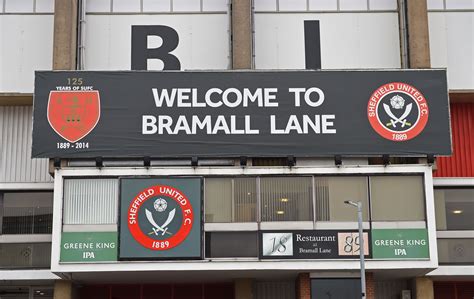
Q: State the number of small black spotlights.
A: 9